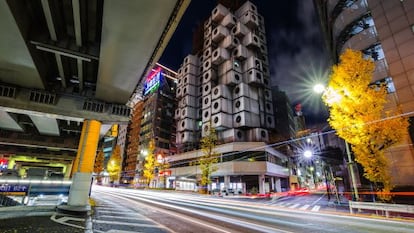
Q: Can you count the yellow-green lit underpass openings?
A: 1